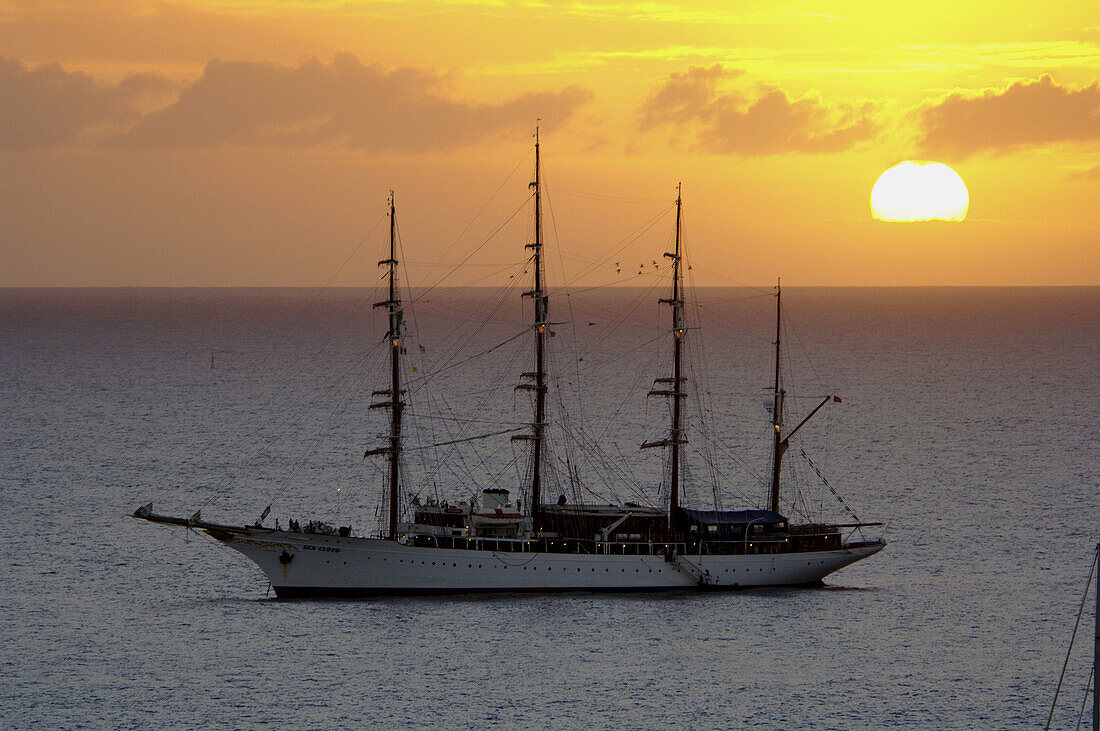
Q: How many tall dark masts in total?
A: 4